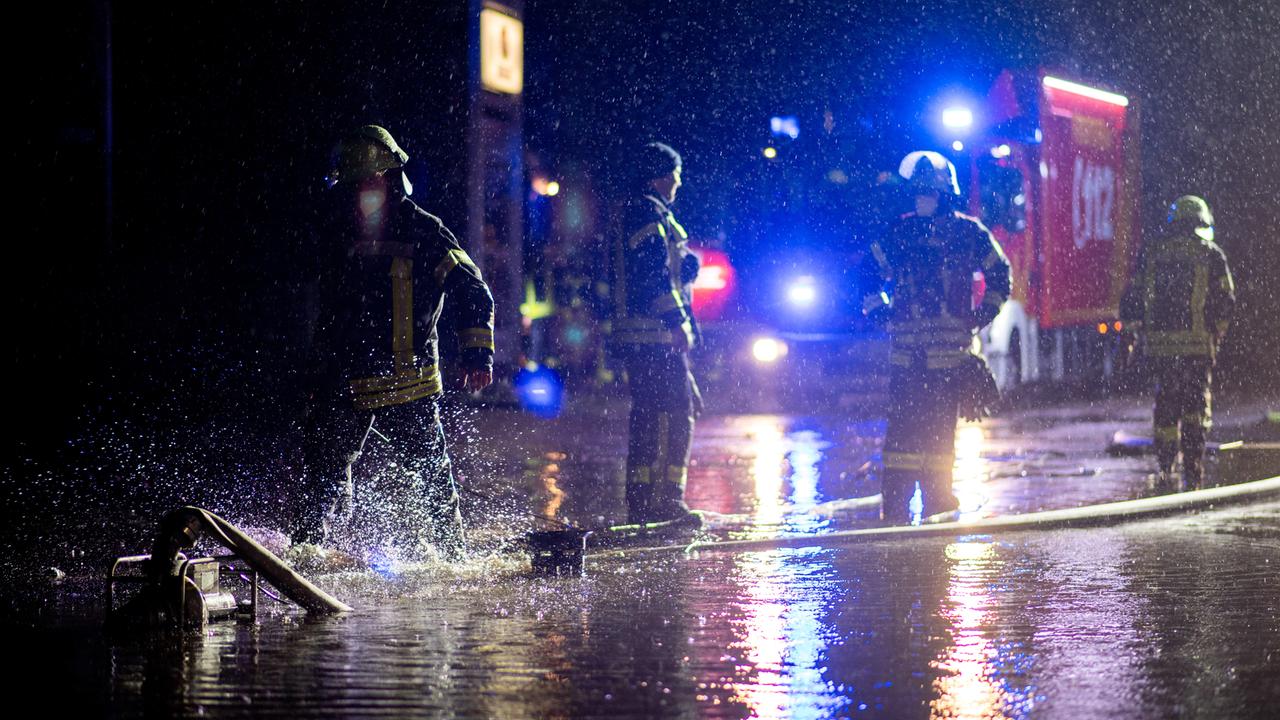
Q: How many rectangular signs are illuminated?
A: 1